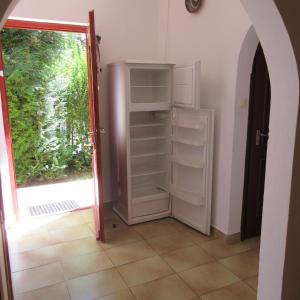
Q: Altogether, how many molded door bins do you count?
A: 4